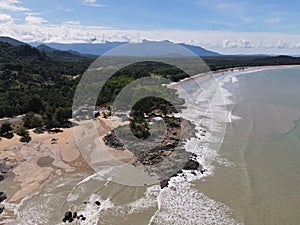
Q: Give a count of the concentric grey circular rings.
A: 2